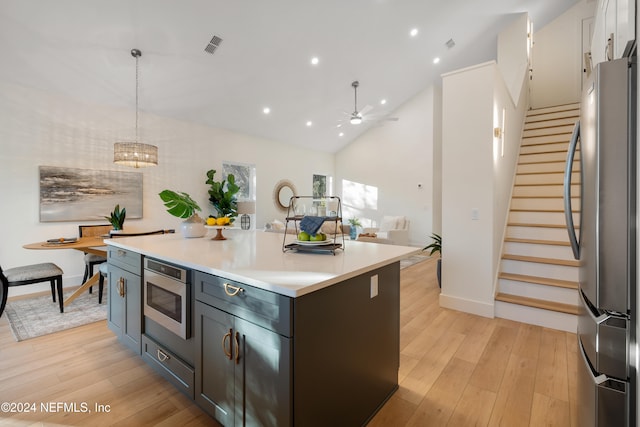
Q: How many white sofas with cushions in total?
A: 1